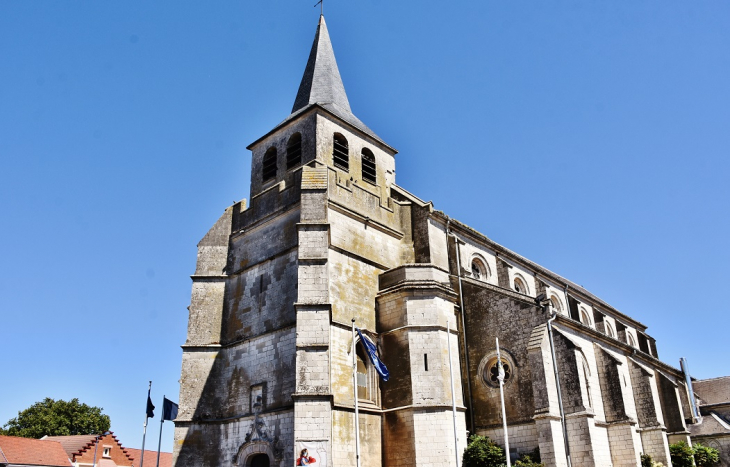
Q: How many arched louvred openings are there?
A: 4